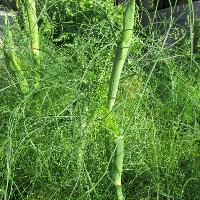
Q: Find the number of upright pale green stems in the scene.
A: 3